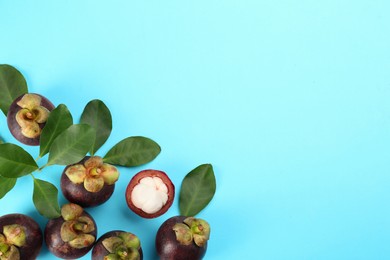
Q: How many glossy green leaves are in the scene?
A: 9